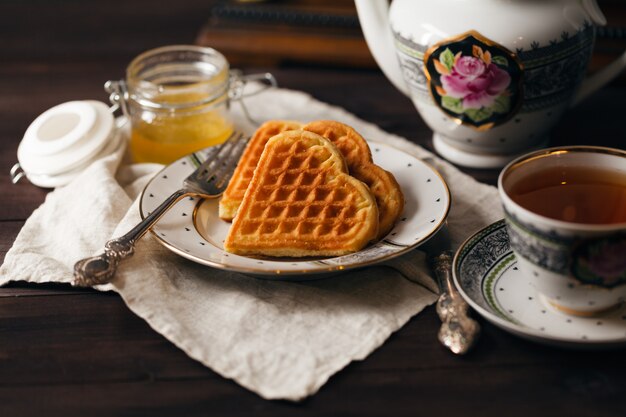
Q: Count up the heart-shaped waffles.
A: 3